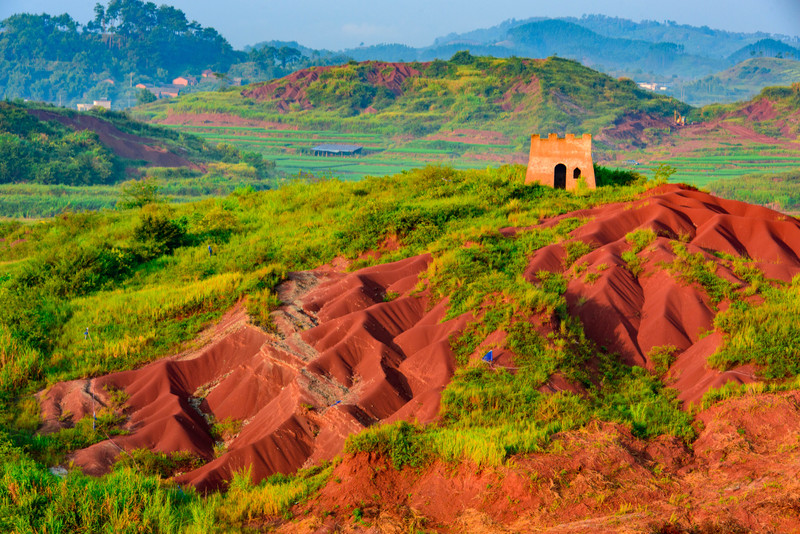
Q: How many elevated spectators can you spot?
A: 0